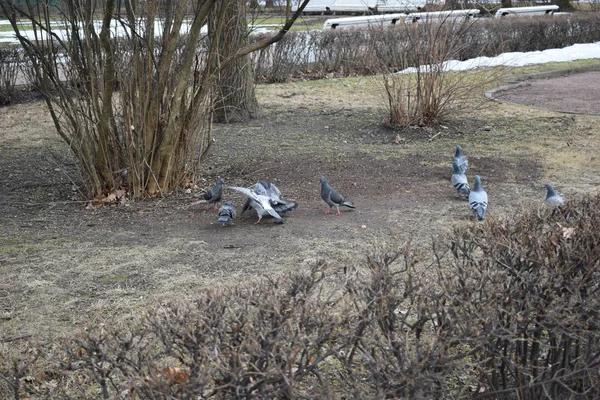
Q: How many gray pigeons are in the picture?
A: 9